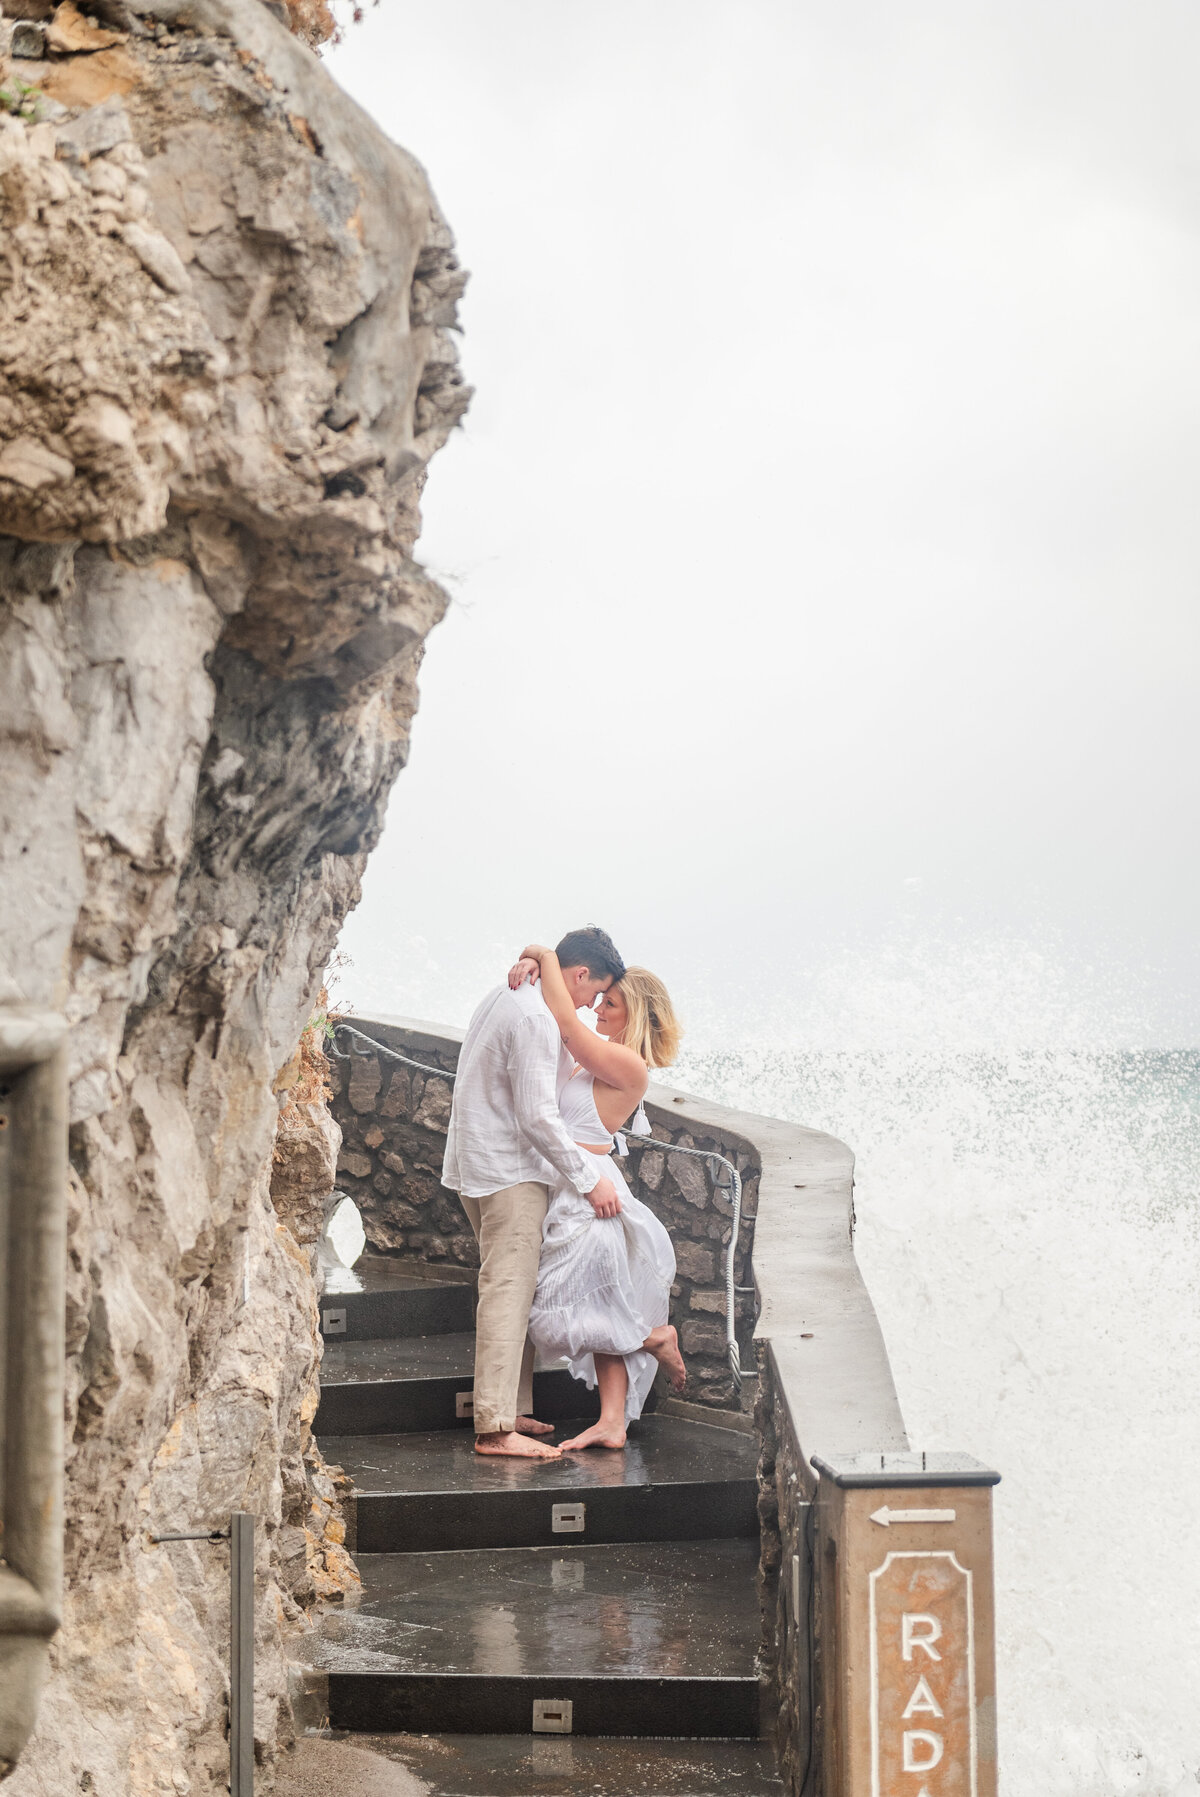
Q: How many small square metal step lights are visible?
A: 4